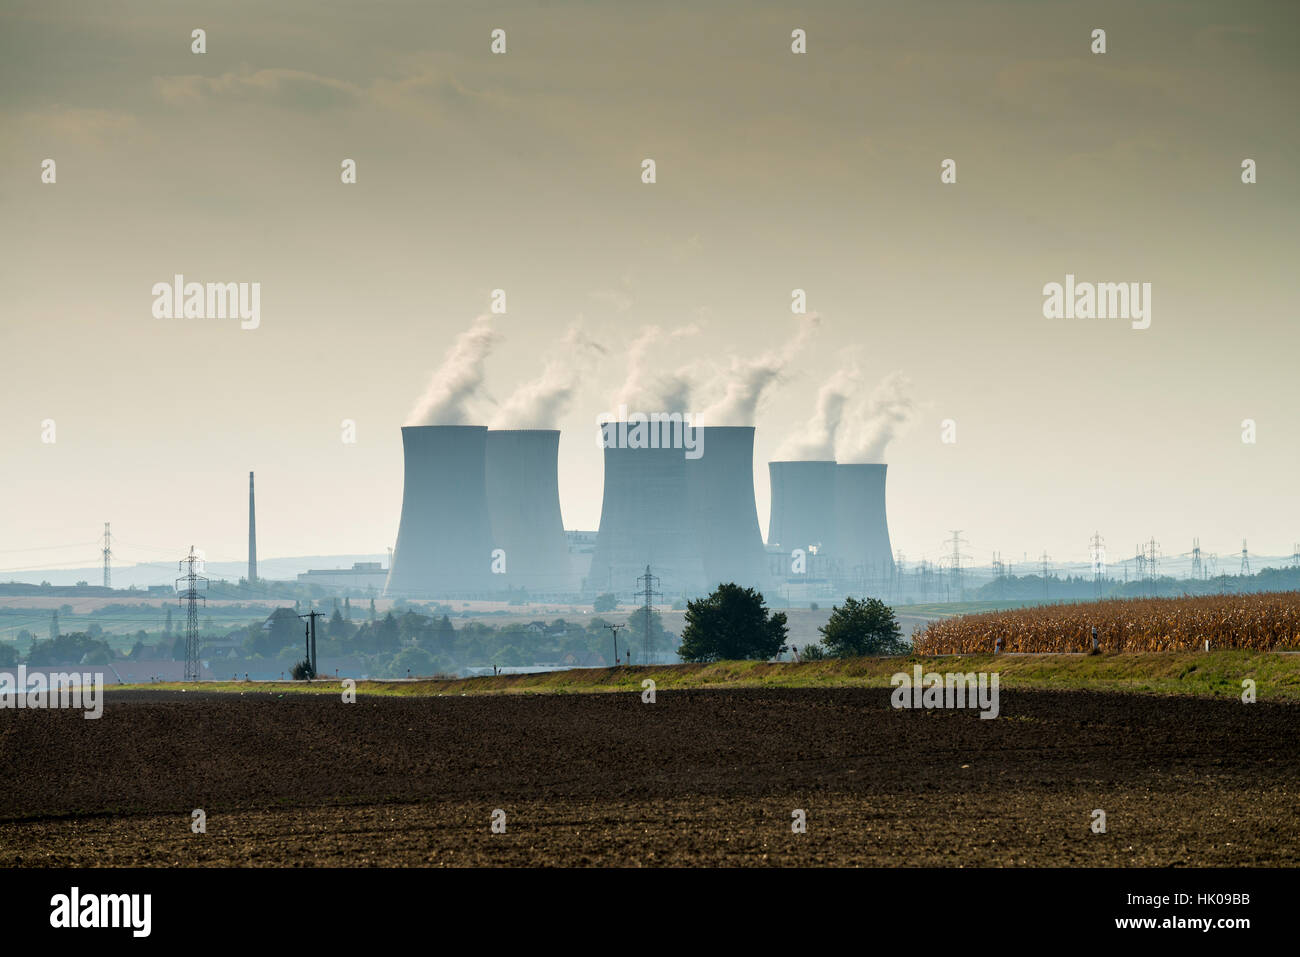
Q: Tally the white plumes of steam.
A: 6